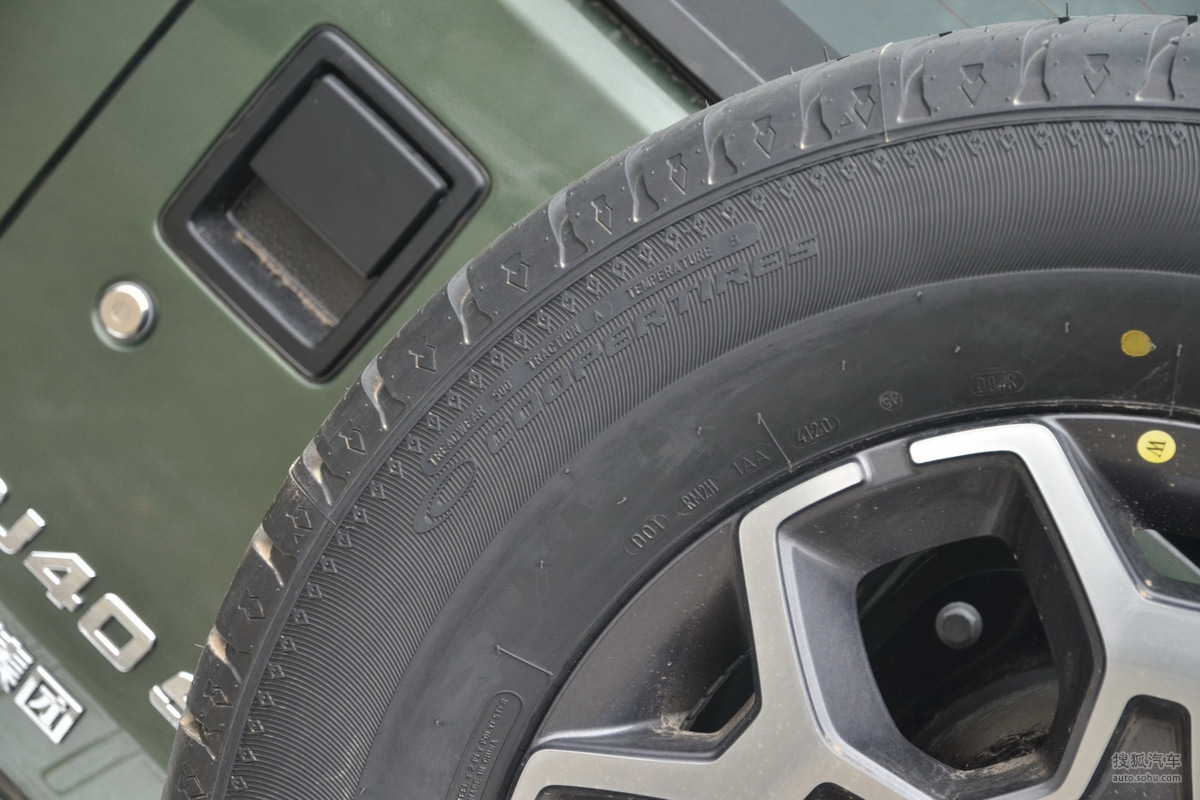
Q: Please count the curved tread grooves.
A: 13